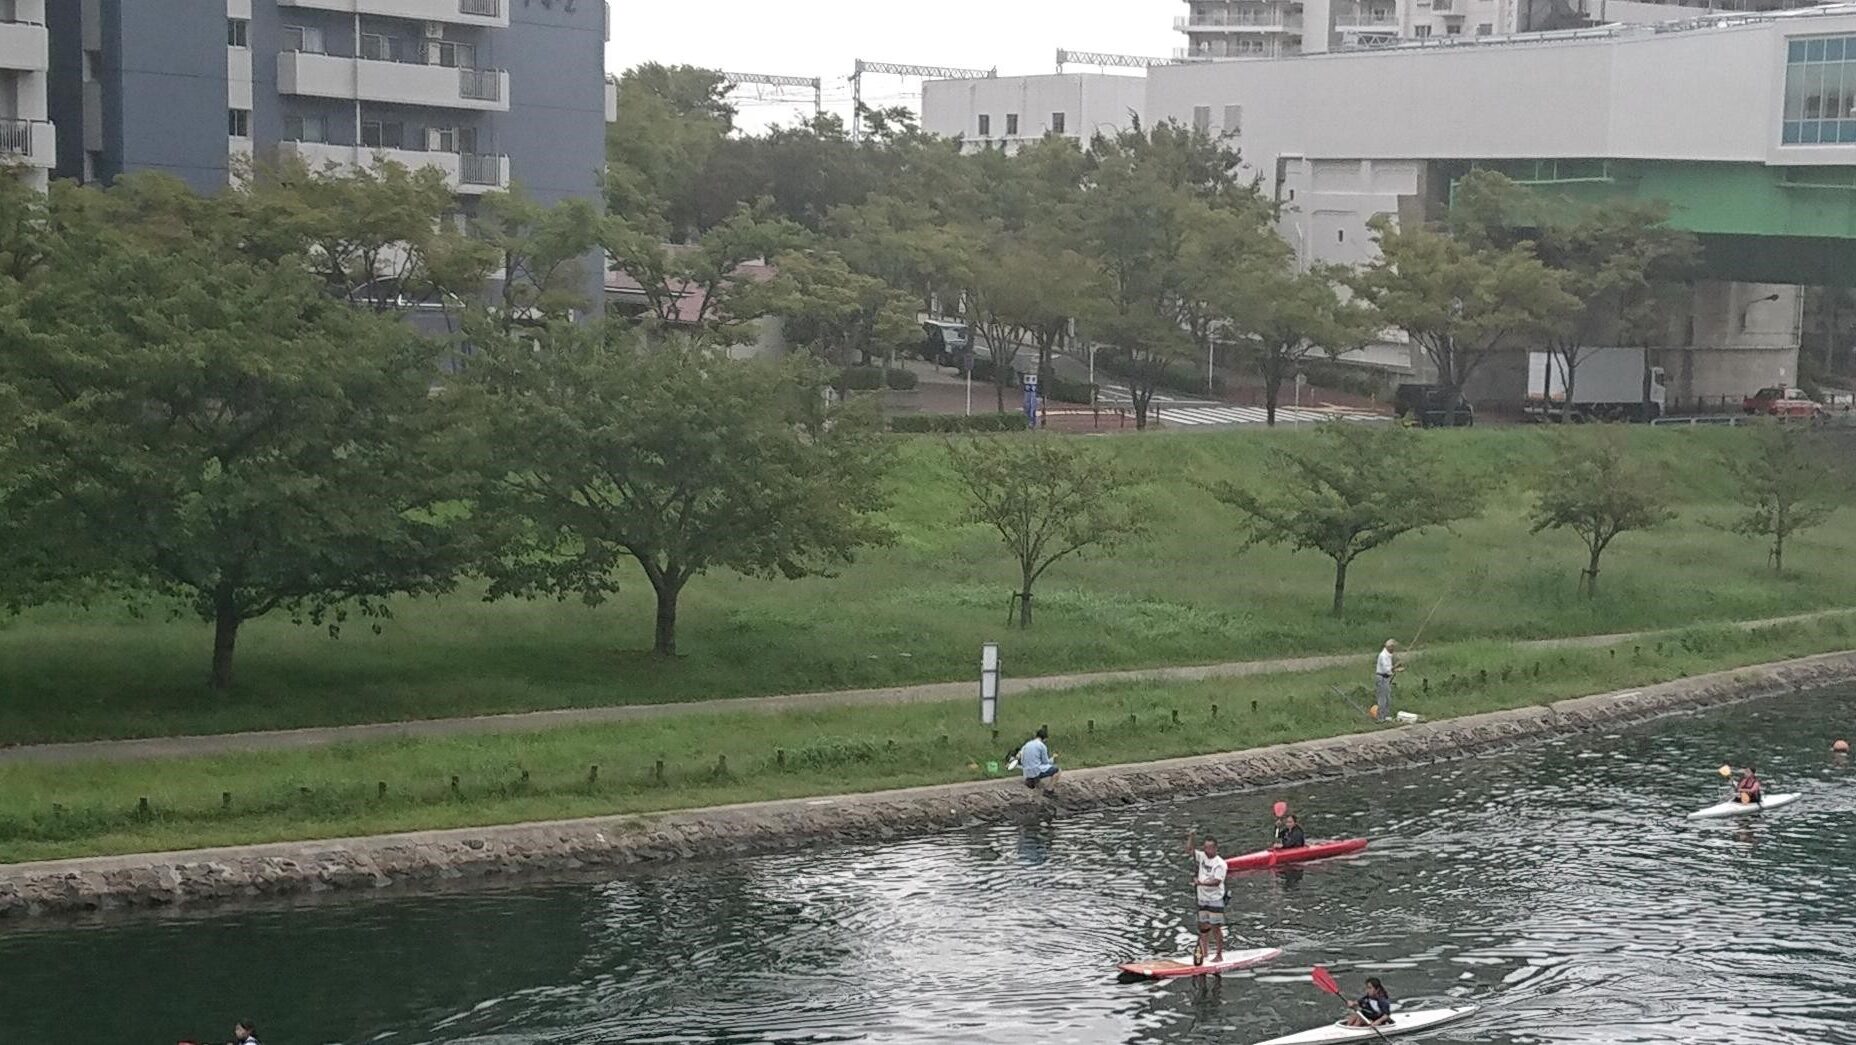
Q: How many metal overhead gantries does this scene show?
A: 3